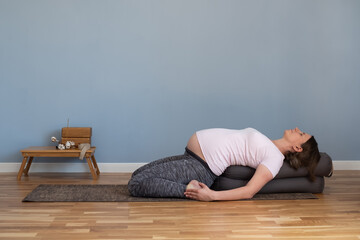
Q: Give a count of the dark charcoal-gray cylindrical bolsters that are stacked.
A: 2